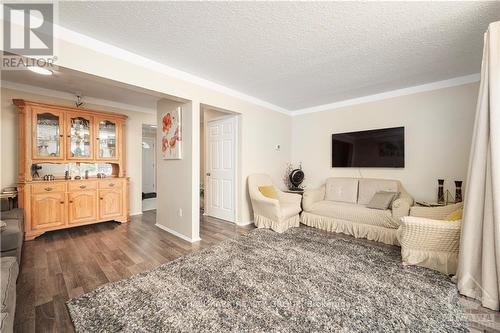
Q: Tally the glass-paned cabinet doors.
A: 3